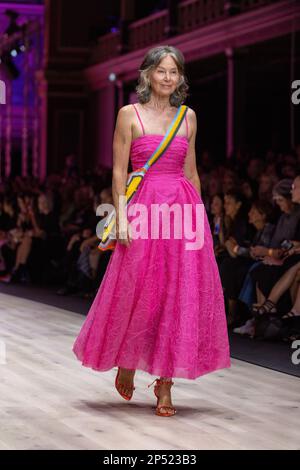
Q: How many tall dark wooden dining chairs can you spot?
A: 0